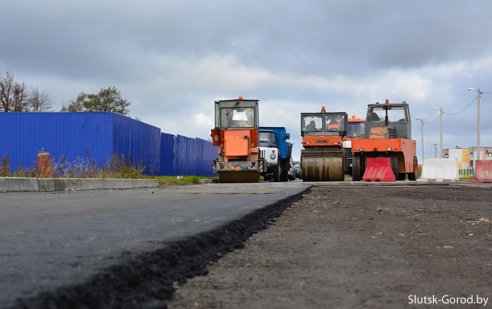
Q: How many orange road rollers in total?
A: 3